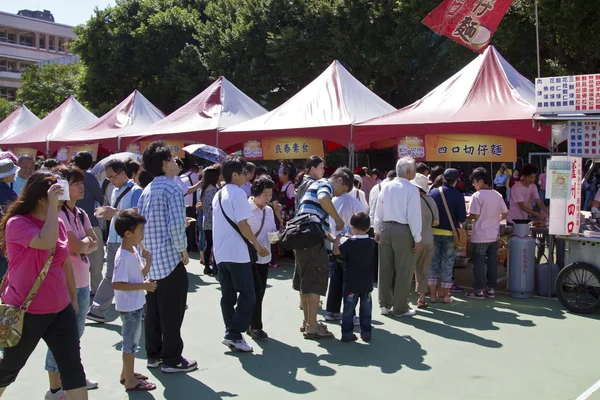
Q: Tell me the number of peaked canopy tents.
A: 6